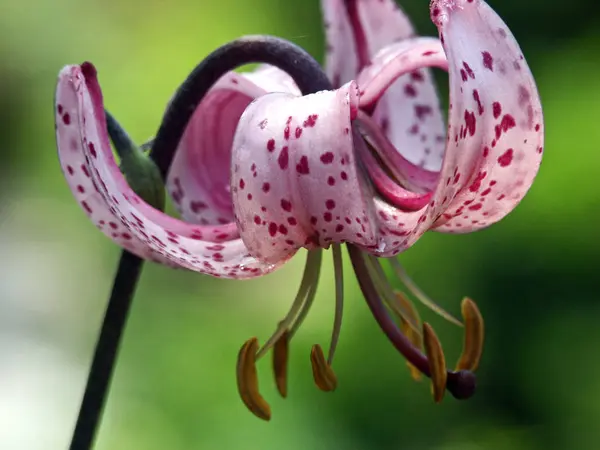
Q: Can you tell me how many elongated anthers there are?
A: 6